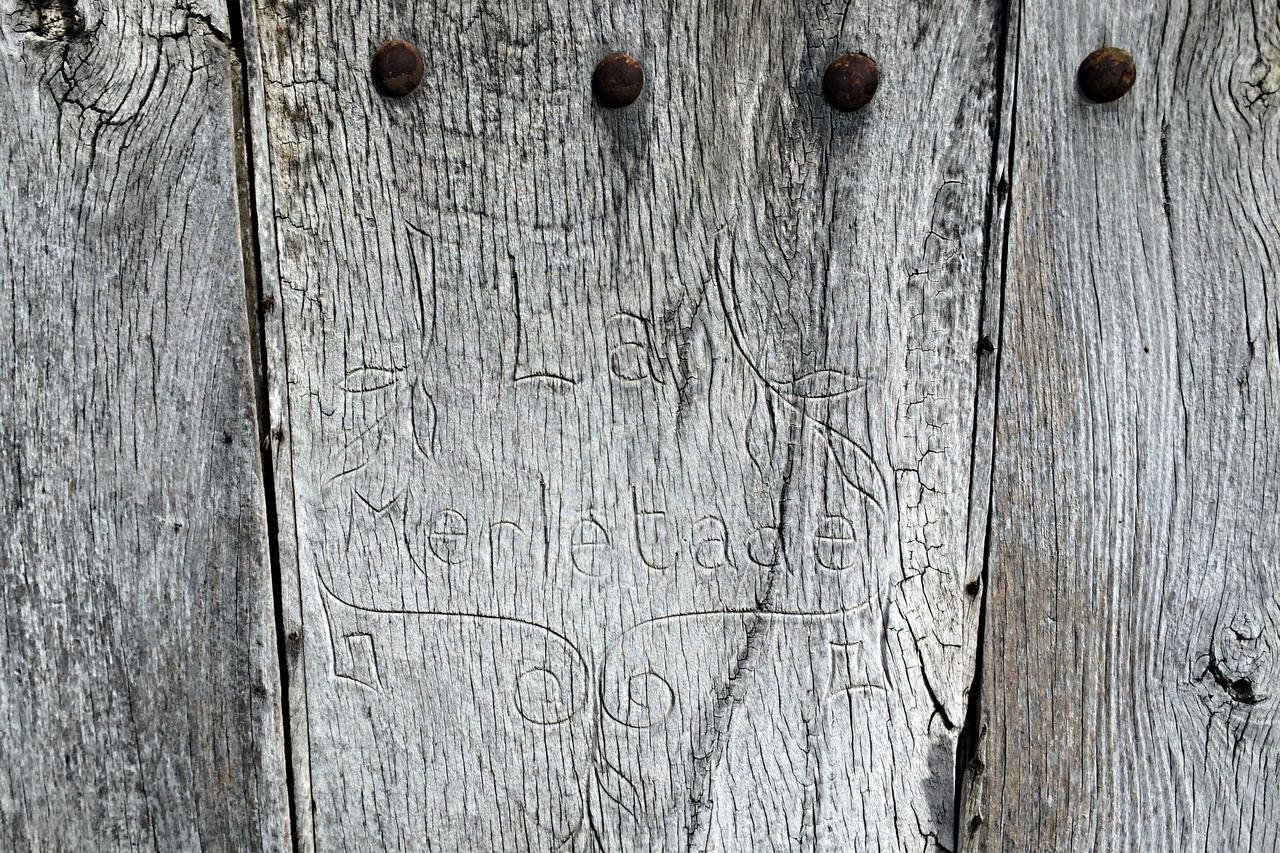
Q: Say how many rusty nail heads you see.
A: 4